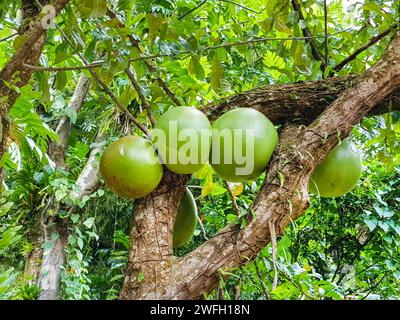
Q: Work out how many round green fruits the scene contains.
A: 5